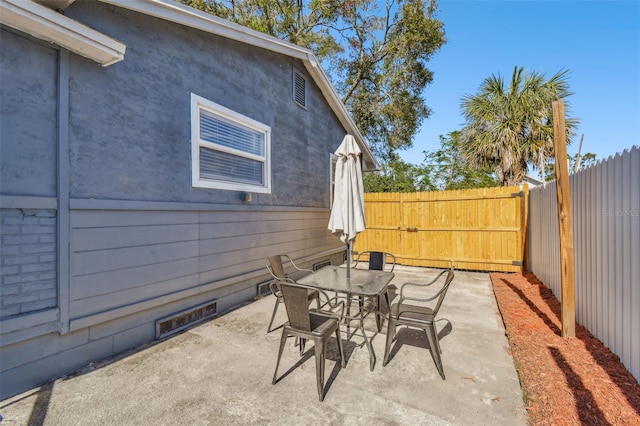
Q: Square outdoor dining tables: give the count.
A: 1